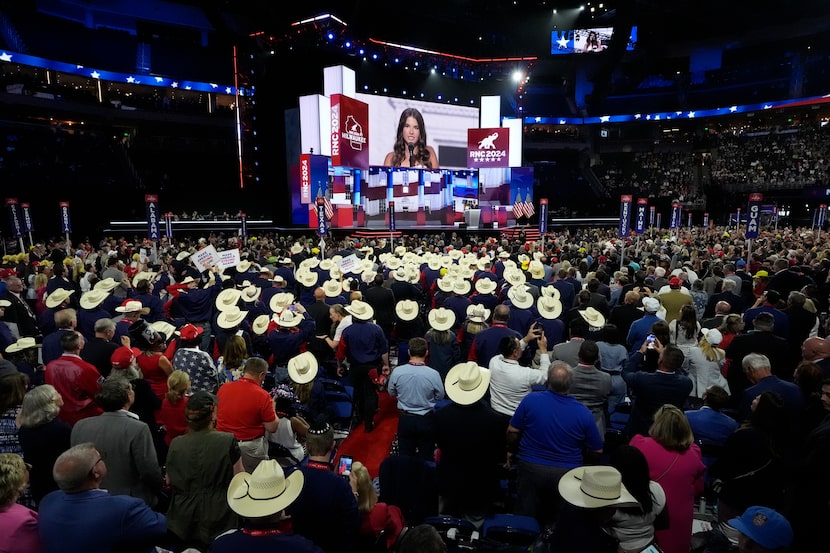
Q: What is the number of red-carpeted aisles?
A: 1